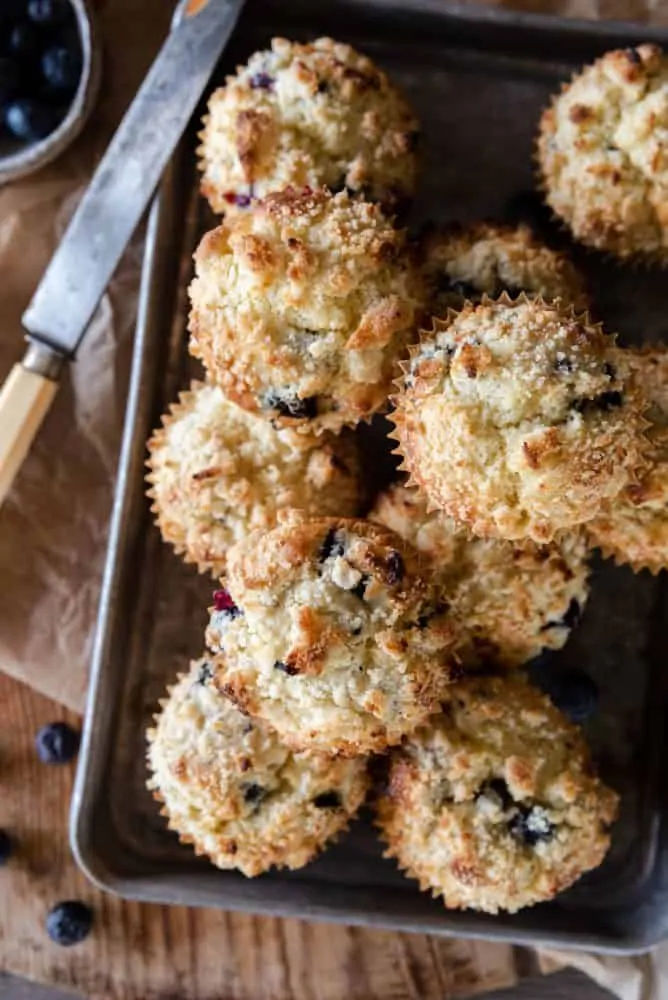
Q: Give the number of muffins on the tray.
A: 11